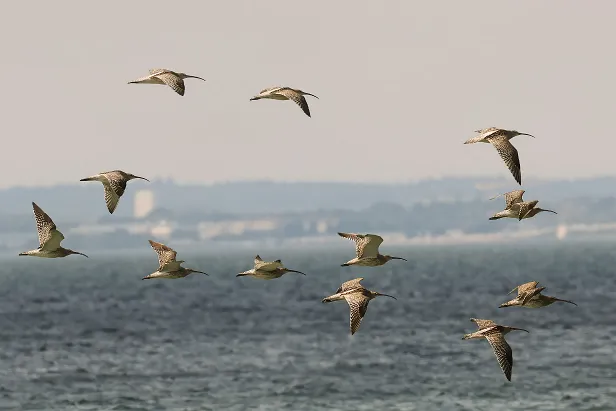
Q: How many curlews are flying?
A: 12